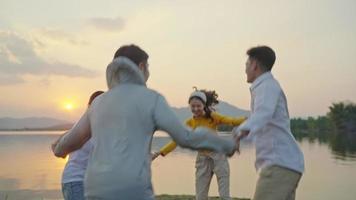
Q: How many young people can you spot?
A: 4